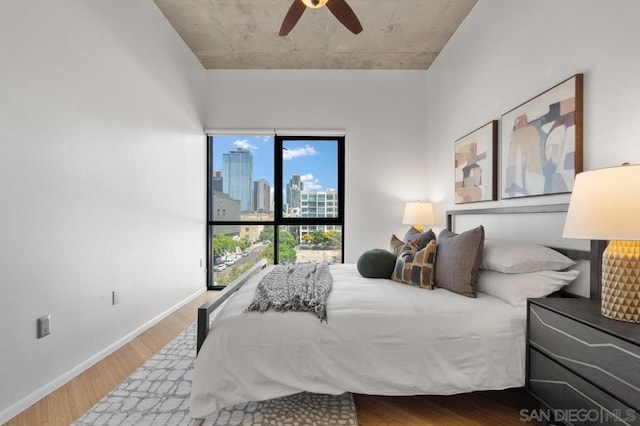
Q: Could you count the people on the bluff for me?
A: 0